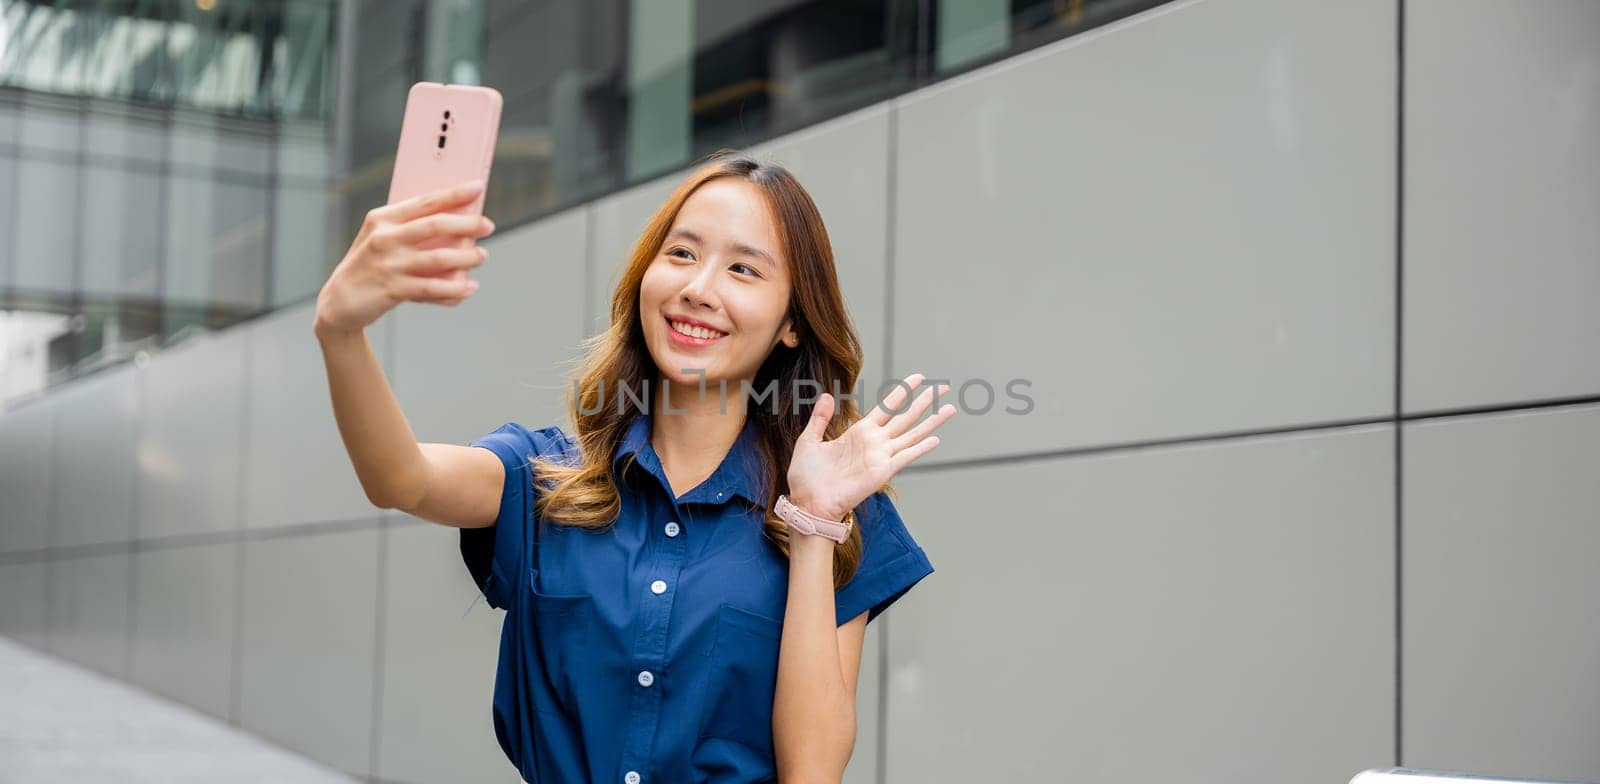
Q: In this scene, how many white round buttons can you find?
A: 4